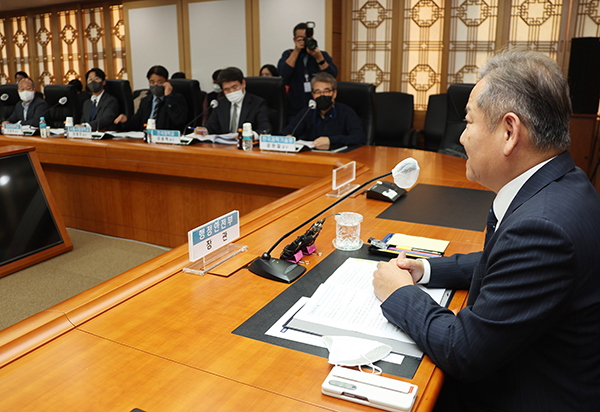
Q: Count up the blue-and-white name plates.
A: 5